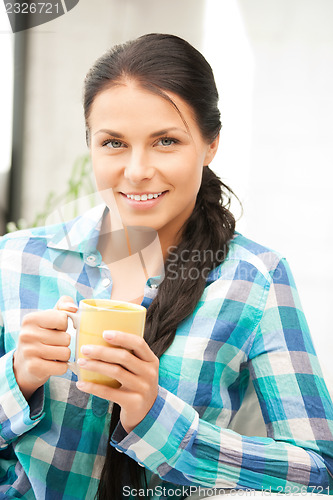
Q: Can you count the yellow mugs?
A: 1